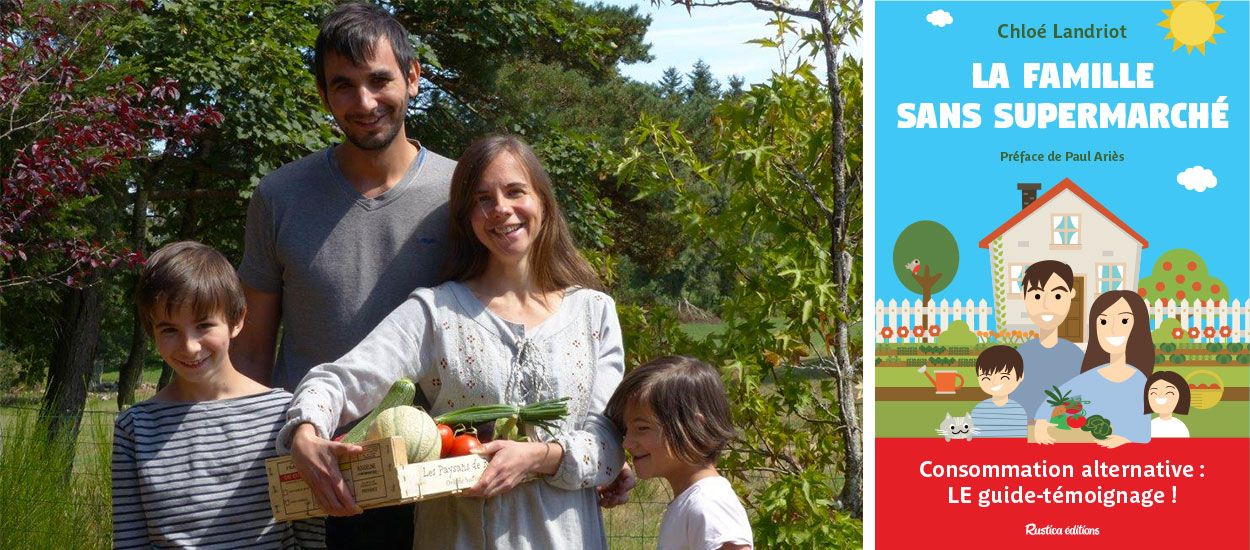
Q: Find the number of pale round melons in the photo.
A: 1